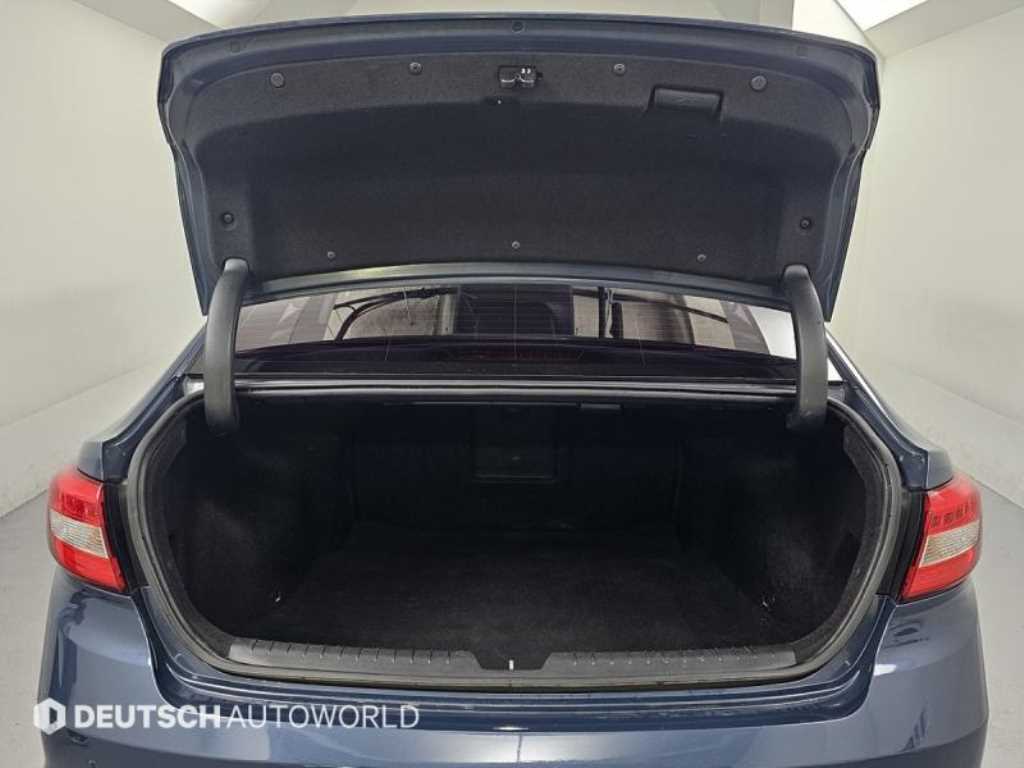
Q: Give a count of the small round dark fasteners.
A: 9